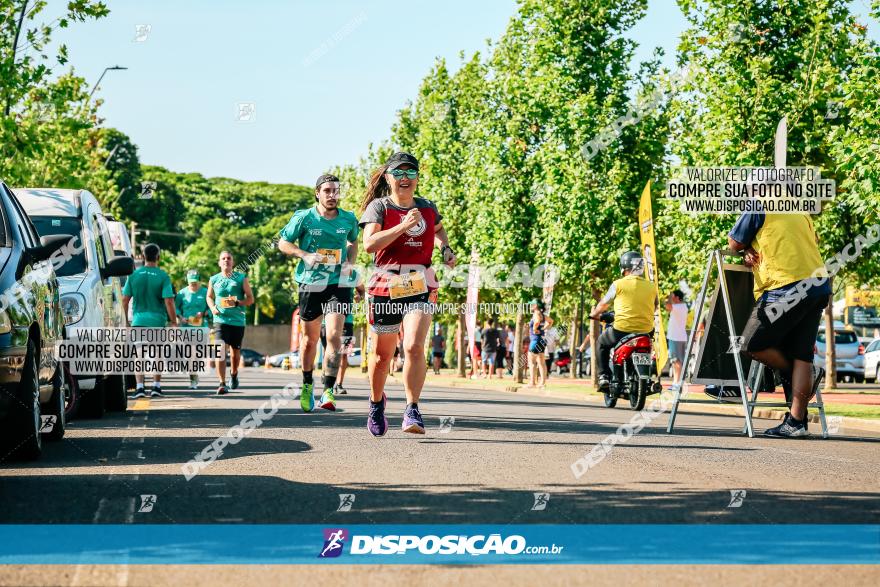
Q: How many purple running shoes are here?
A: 2